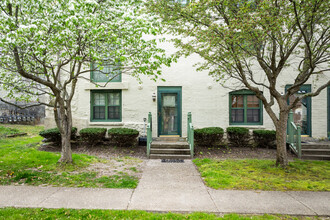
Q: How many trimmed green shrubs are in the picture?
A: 6